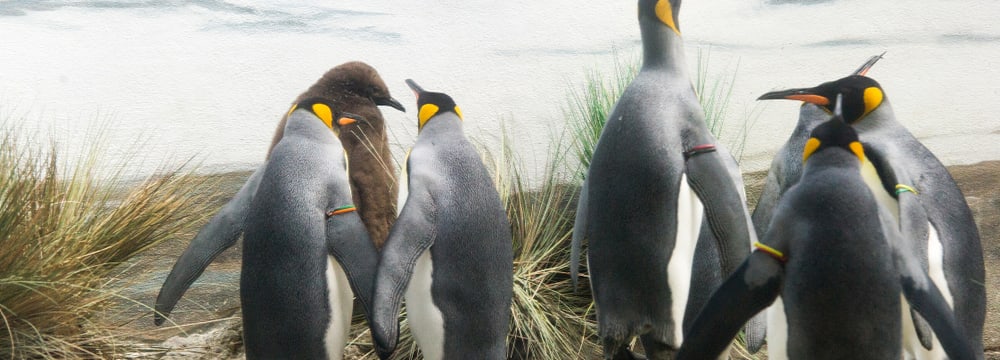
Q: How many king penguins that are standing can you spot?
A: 7